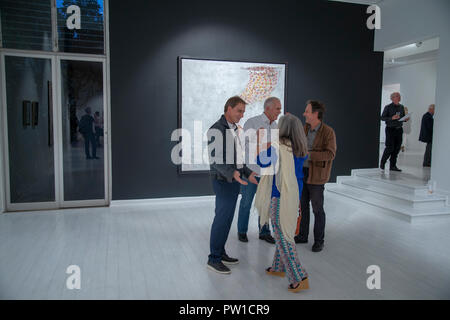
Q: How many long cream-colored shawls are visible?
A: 1